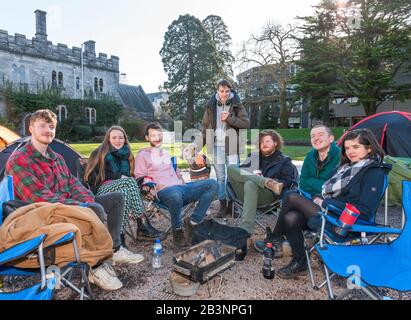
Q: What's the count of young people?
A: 7